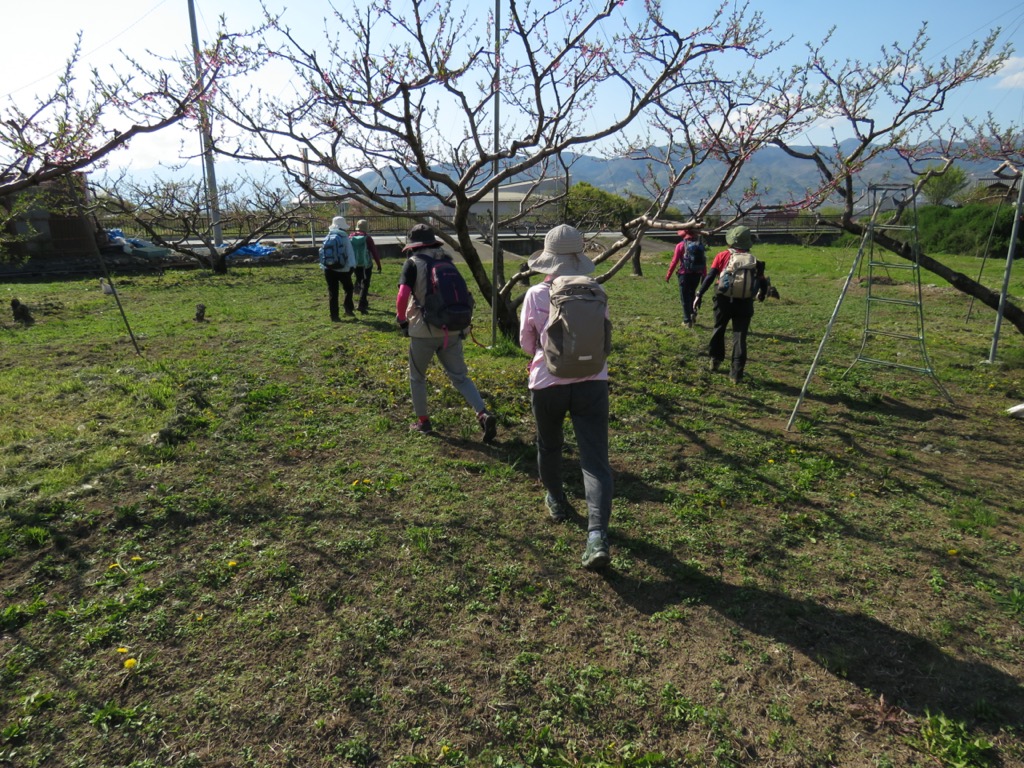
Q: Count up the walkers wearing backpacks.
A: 6